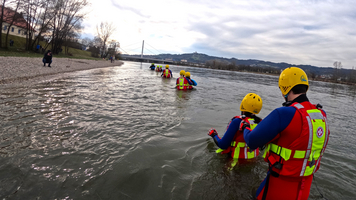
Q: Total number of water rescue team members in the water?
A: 8